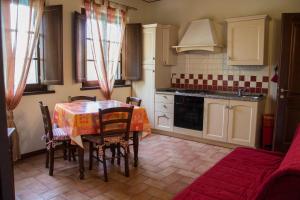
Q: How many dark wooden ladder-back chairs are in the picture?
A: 4